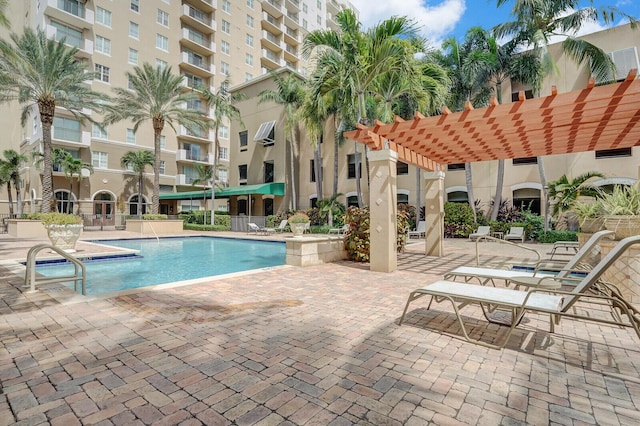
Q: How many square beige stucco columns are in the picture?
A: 2